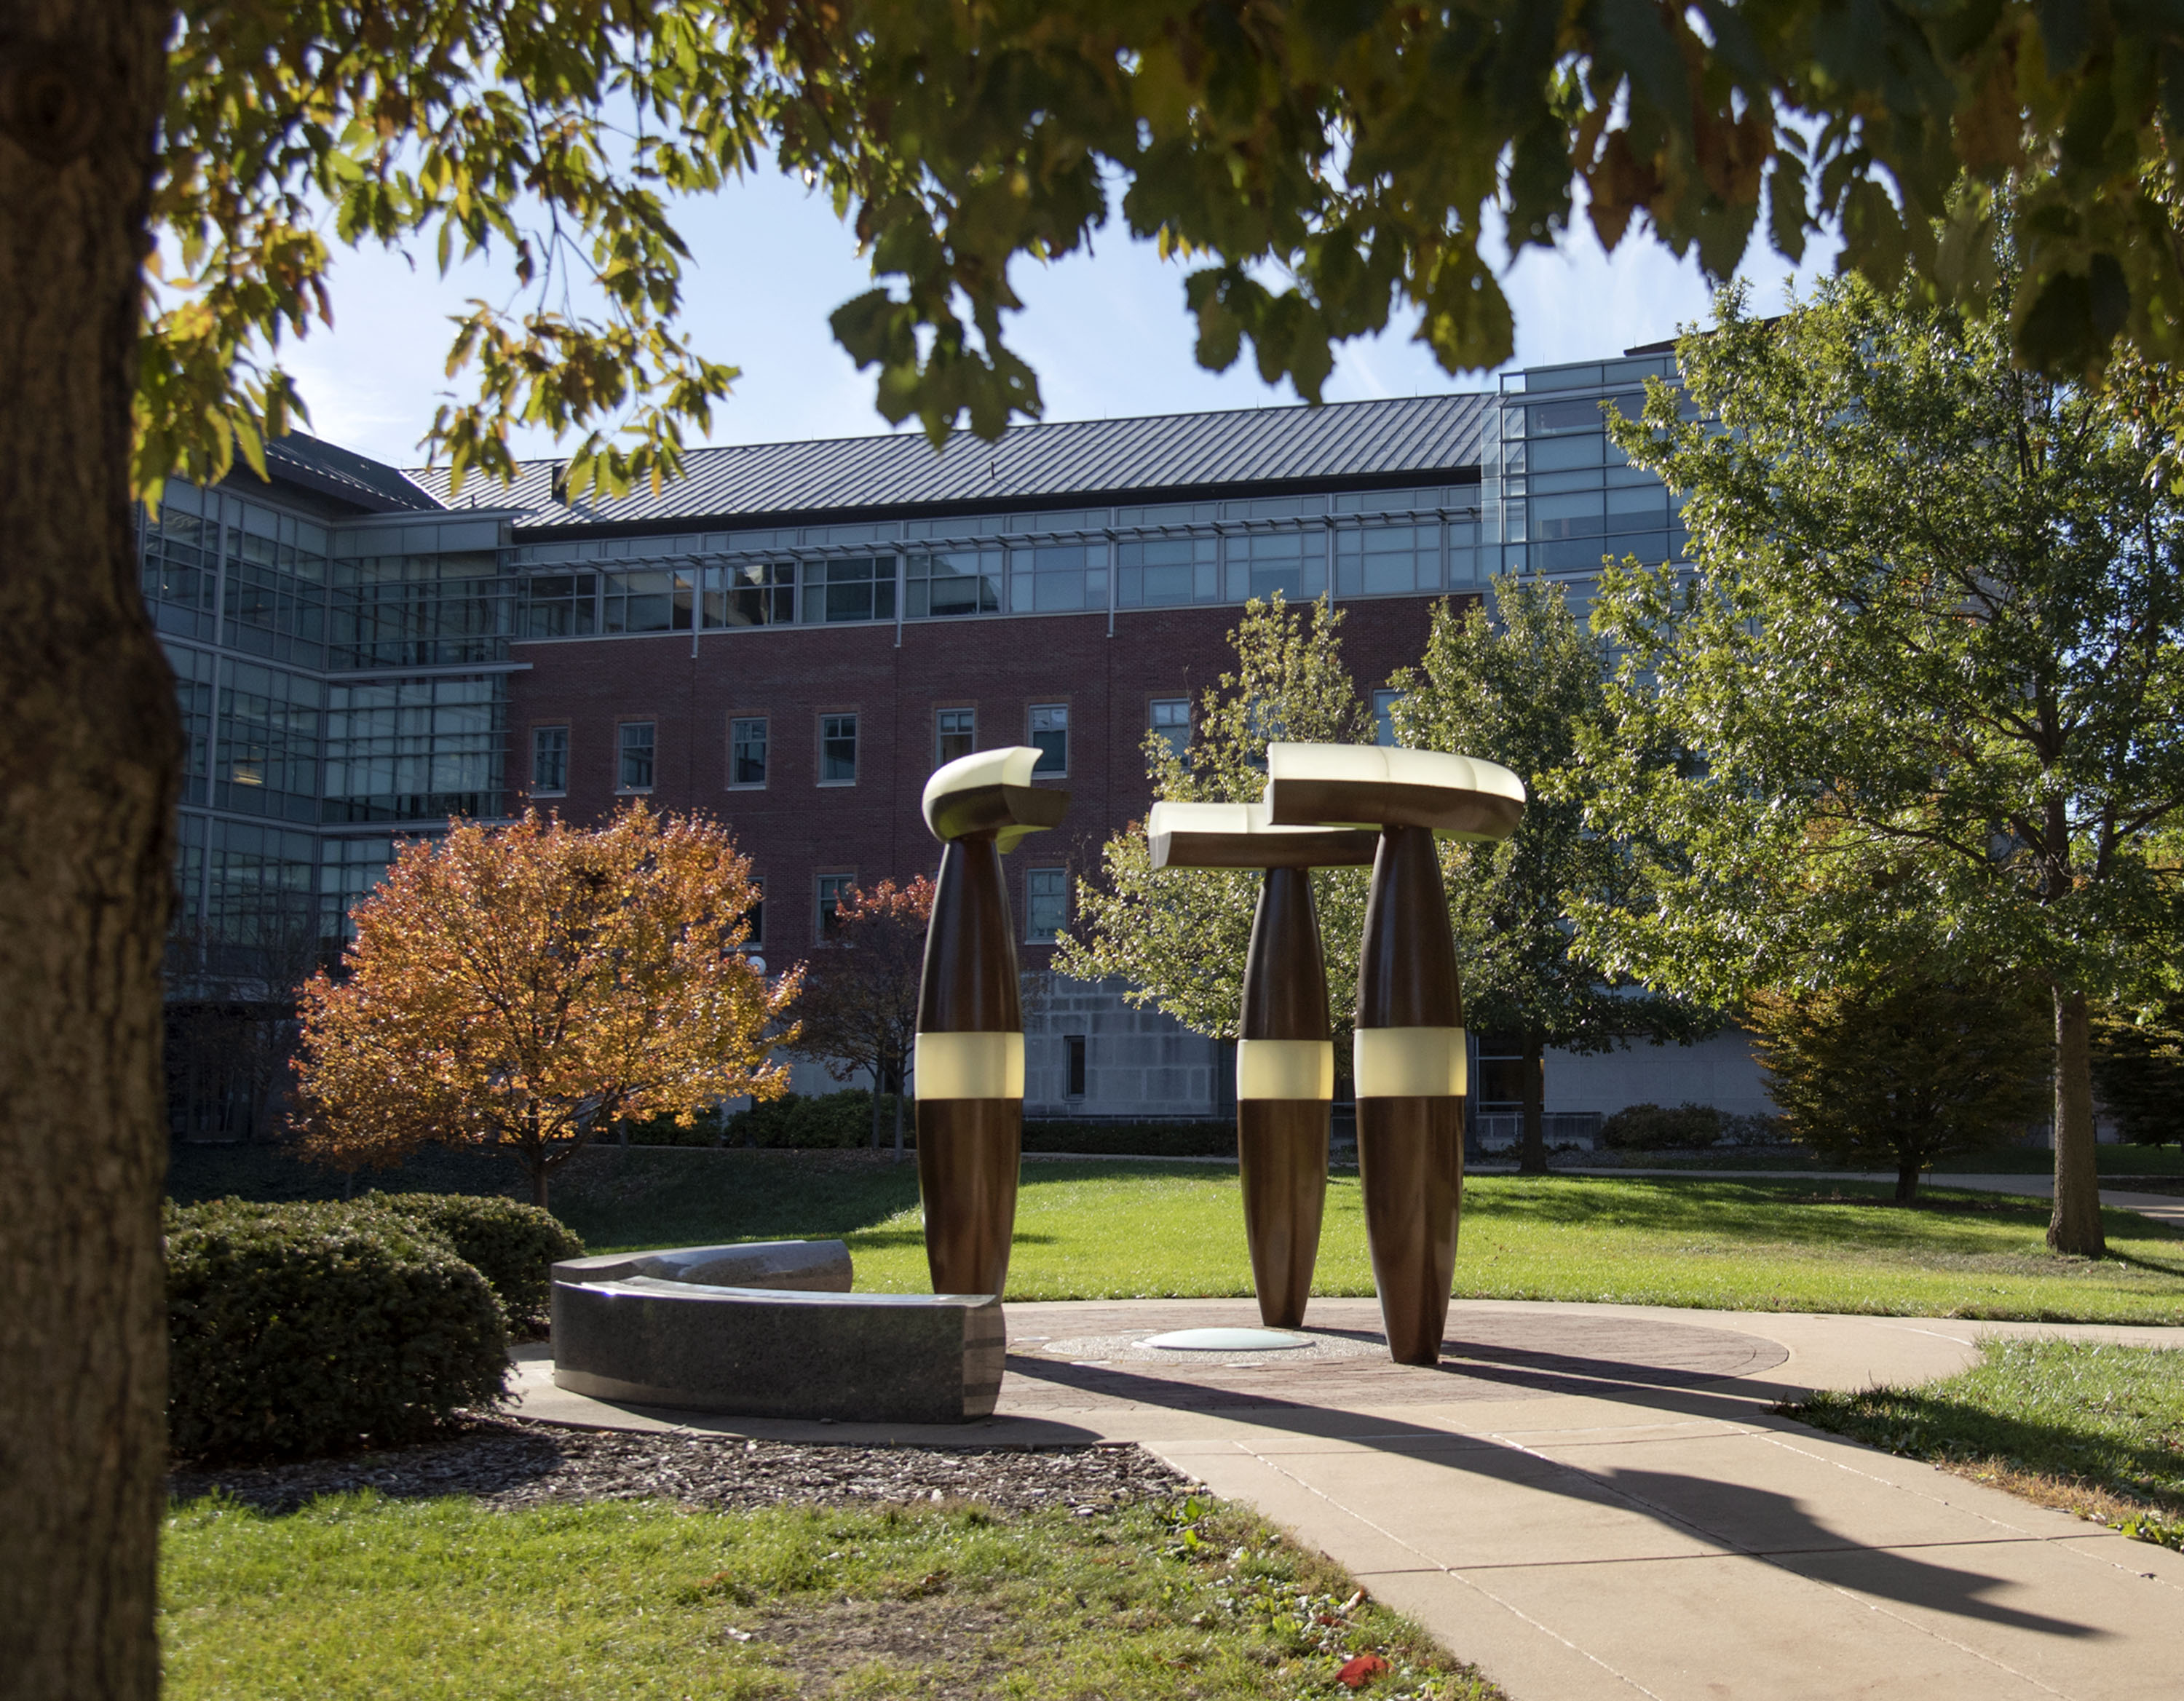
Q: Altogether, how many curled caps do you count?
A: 3